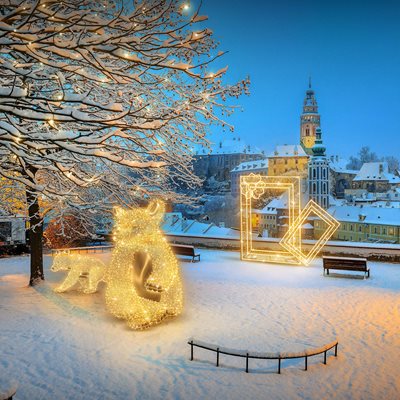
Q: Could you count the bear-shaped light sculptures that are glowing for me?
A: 2